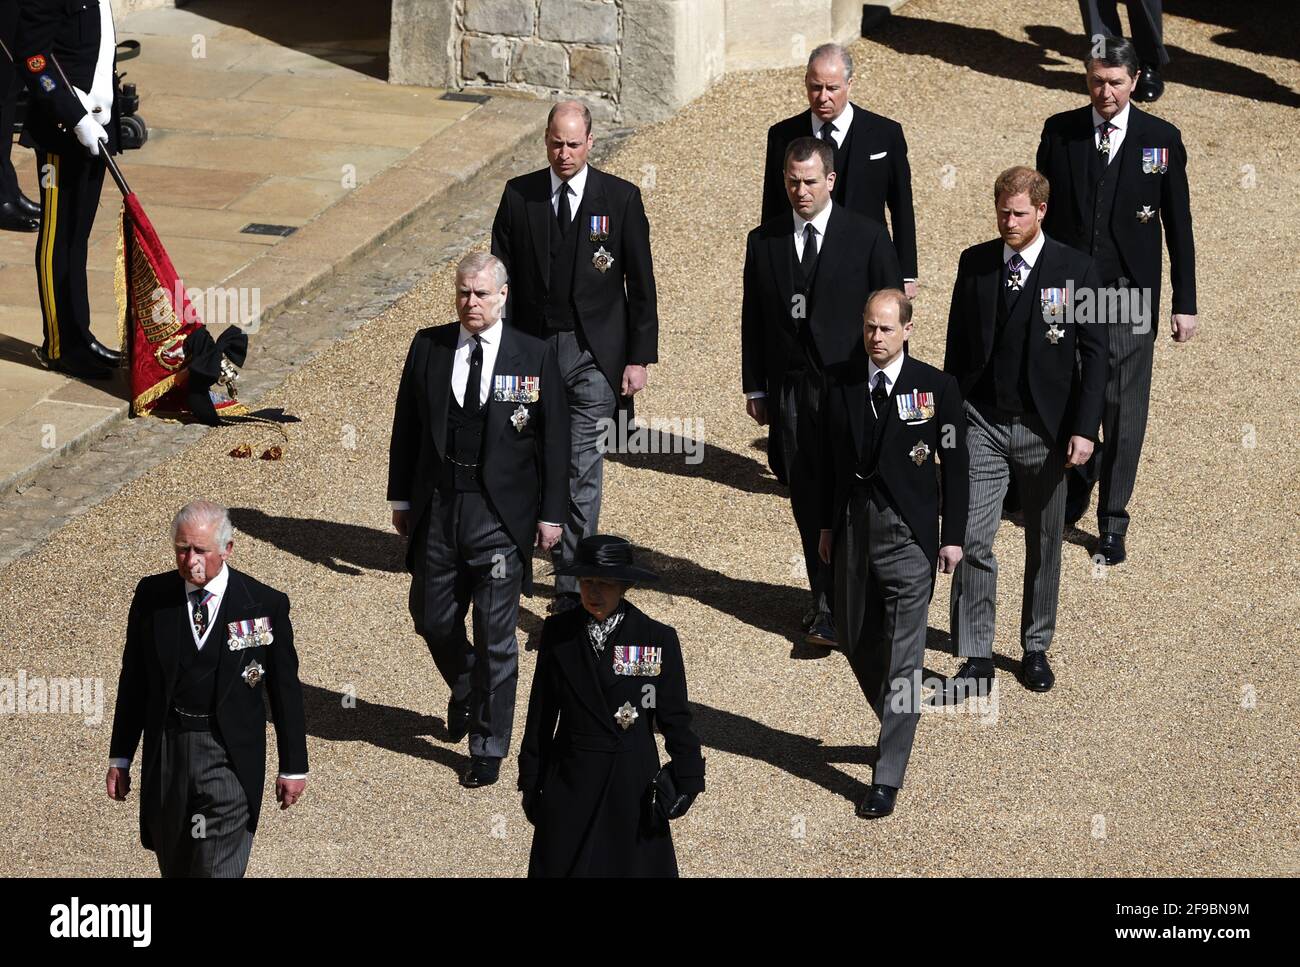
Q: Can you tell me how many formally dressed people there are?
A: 9